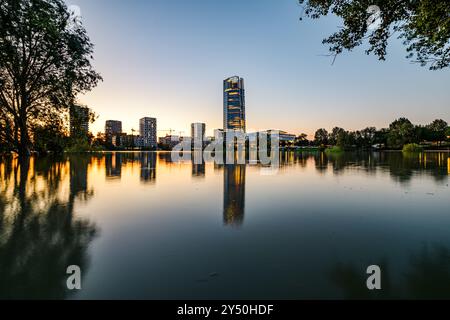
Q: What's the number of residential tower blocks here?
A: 4